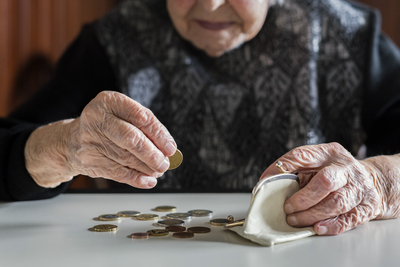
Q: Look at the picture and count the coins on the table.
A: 14